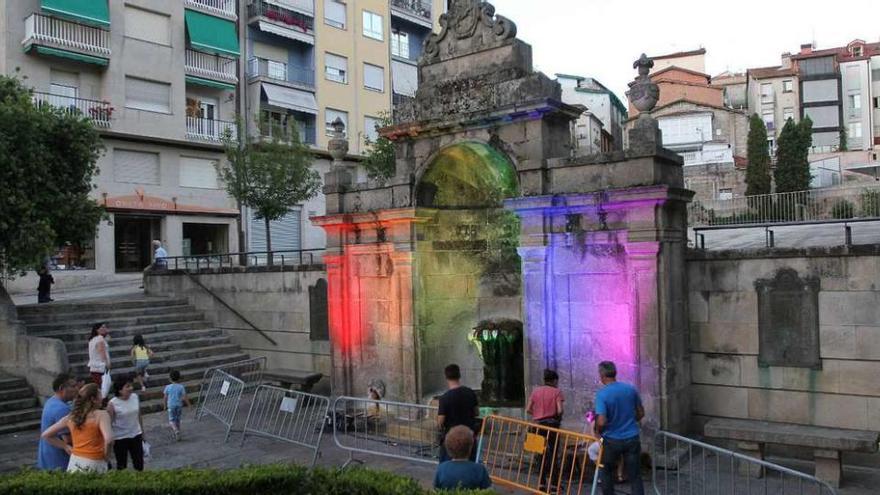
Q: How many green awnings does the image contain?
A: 4